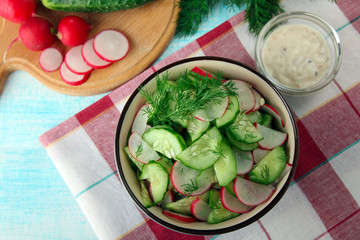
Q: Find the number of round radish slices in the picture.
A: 5